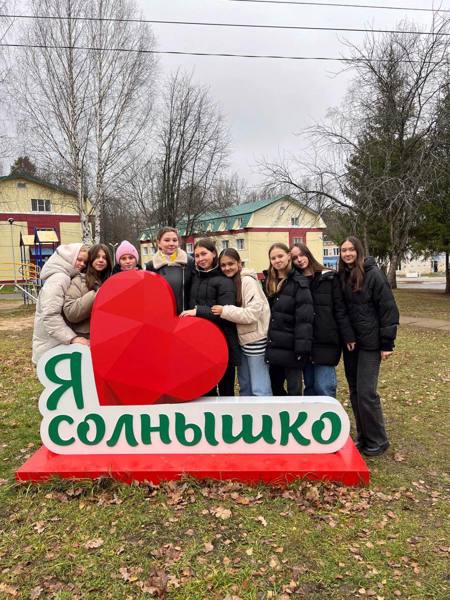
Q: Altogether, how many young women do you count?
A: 9